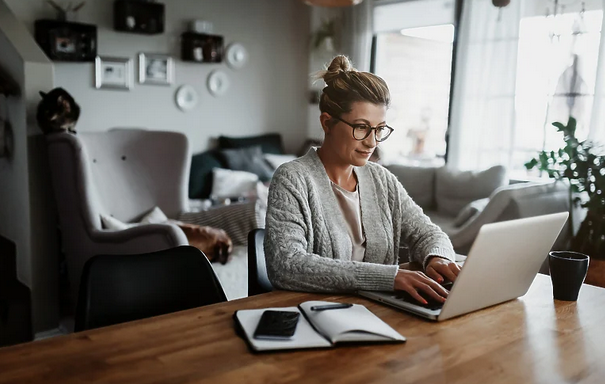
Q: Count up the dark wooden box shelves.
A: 3